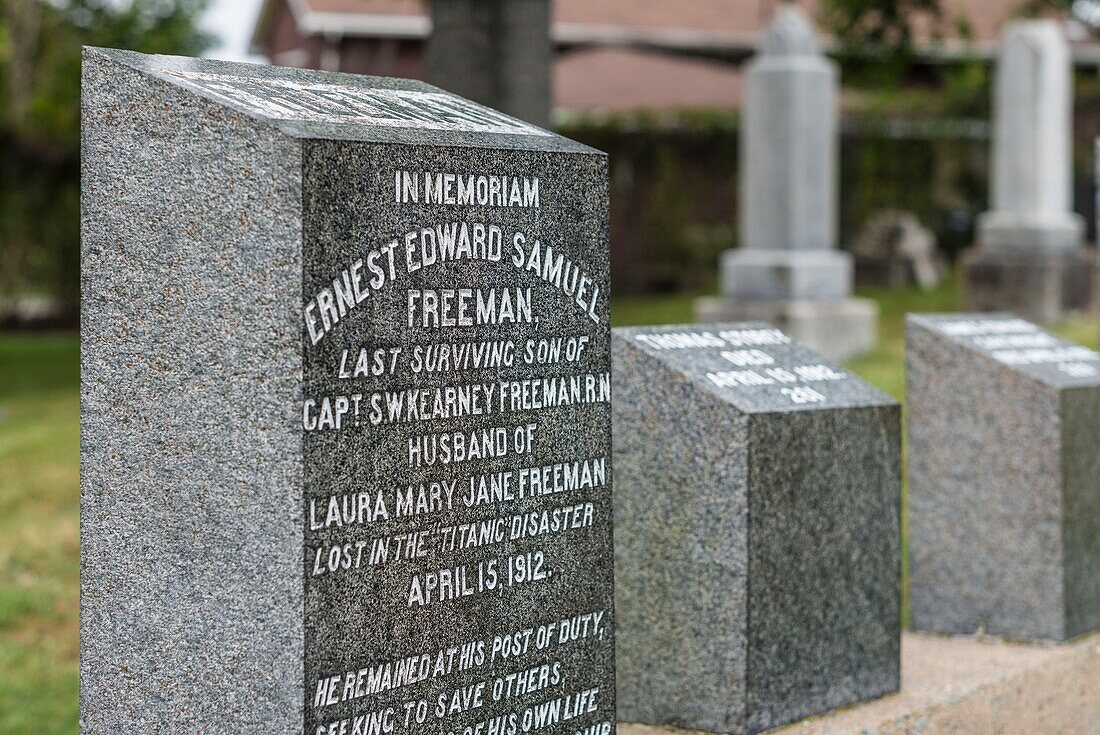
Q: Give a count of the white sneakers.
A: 0